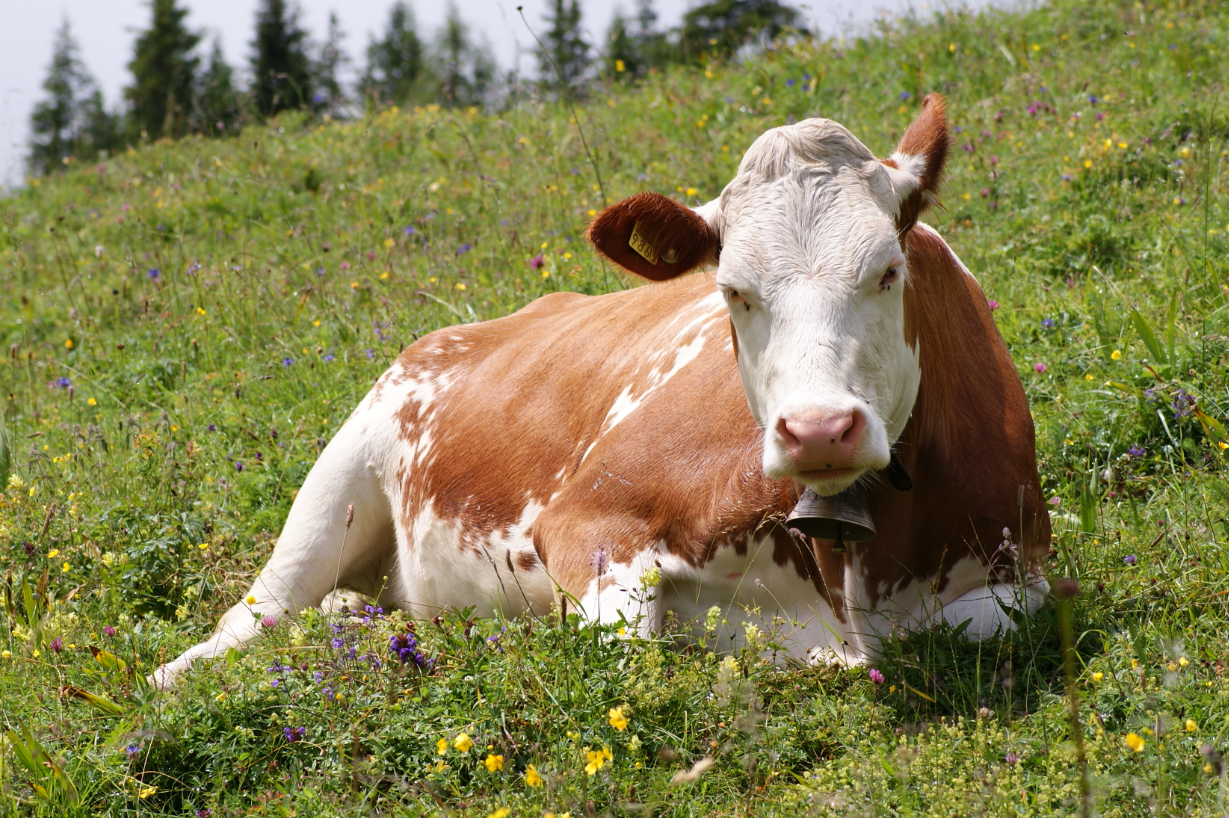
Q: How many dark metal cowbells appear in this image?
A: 1